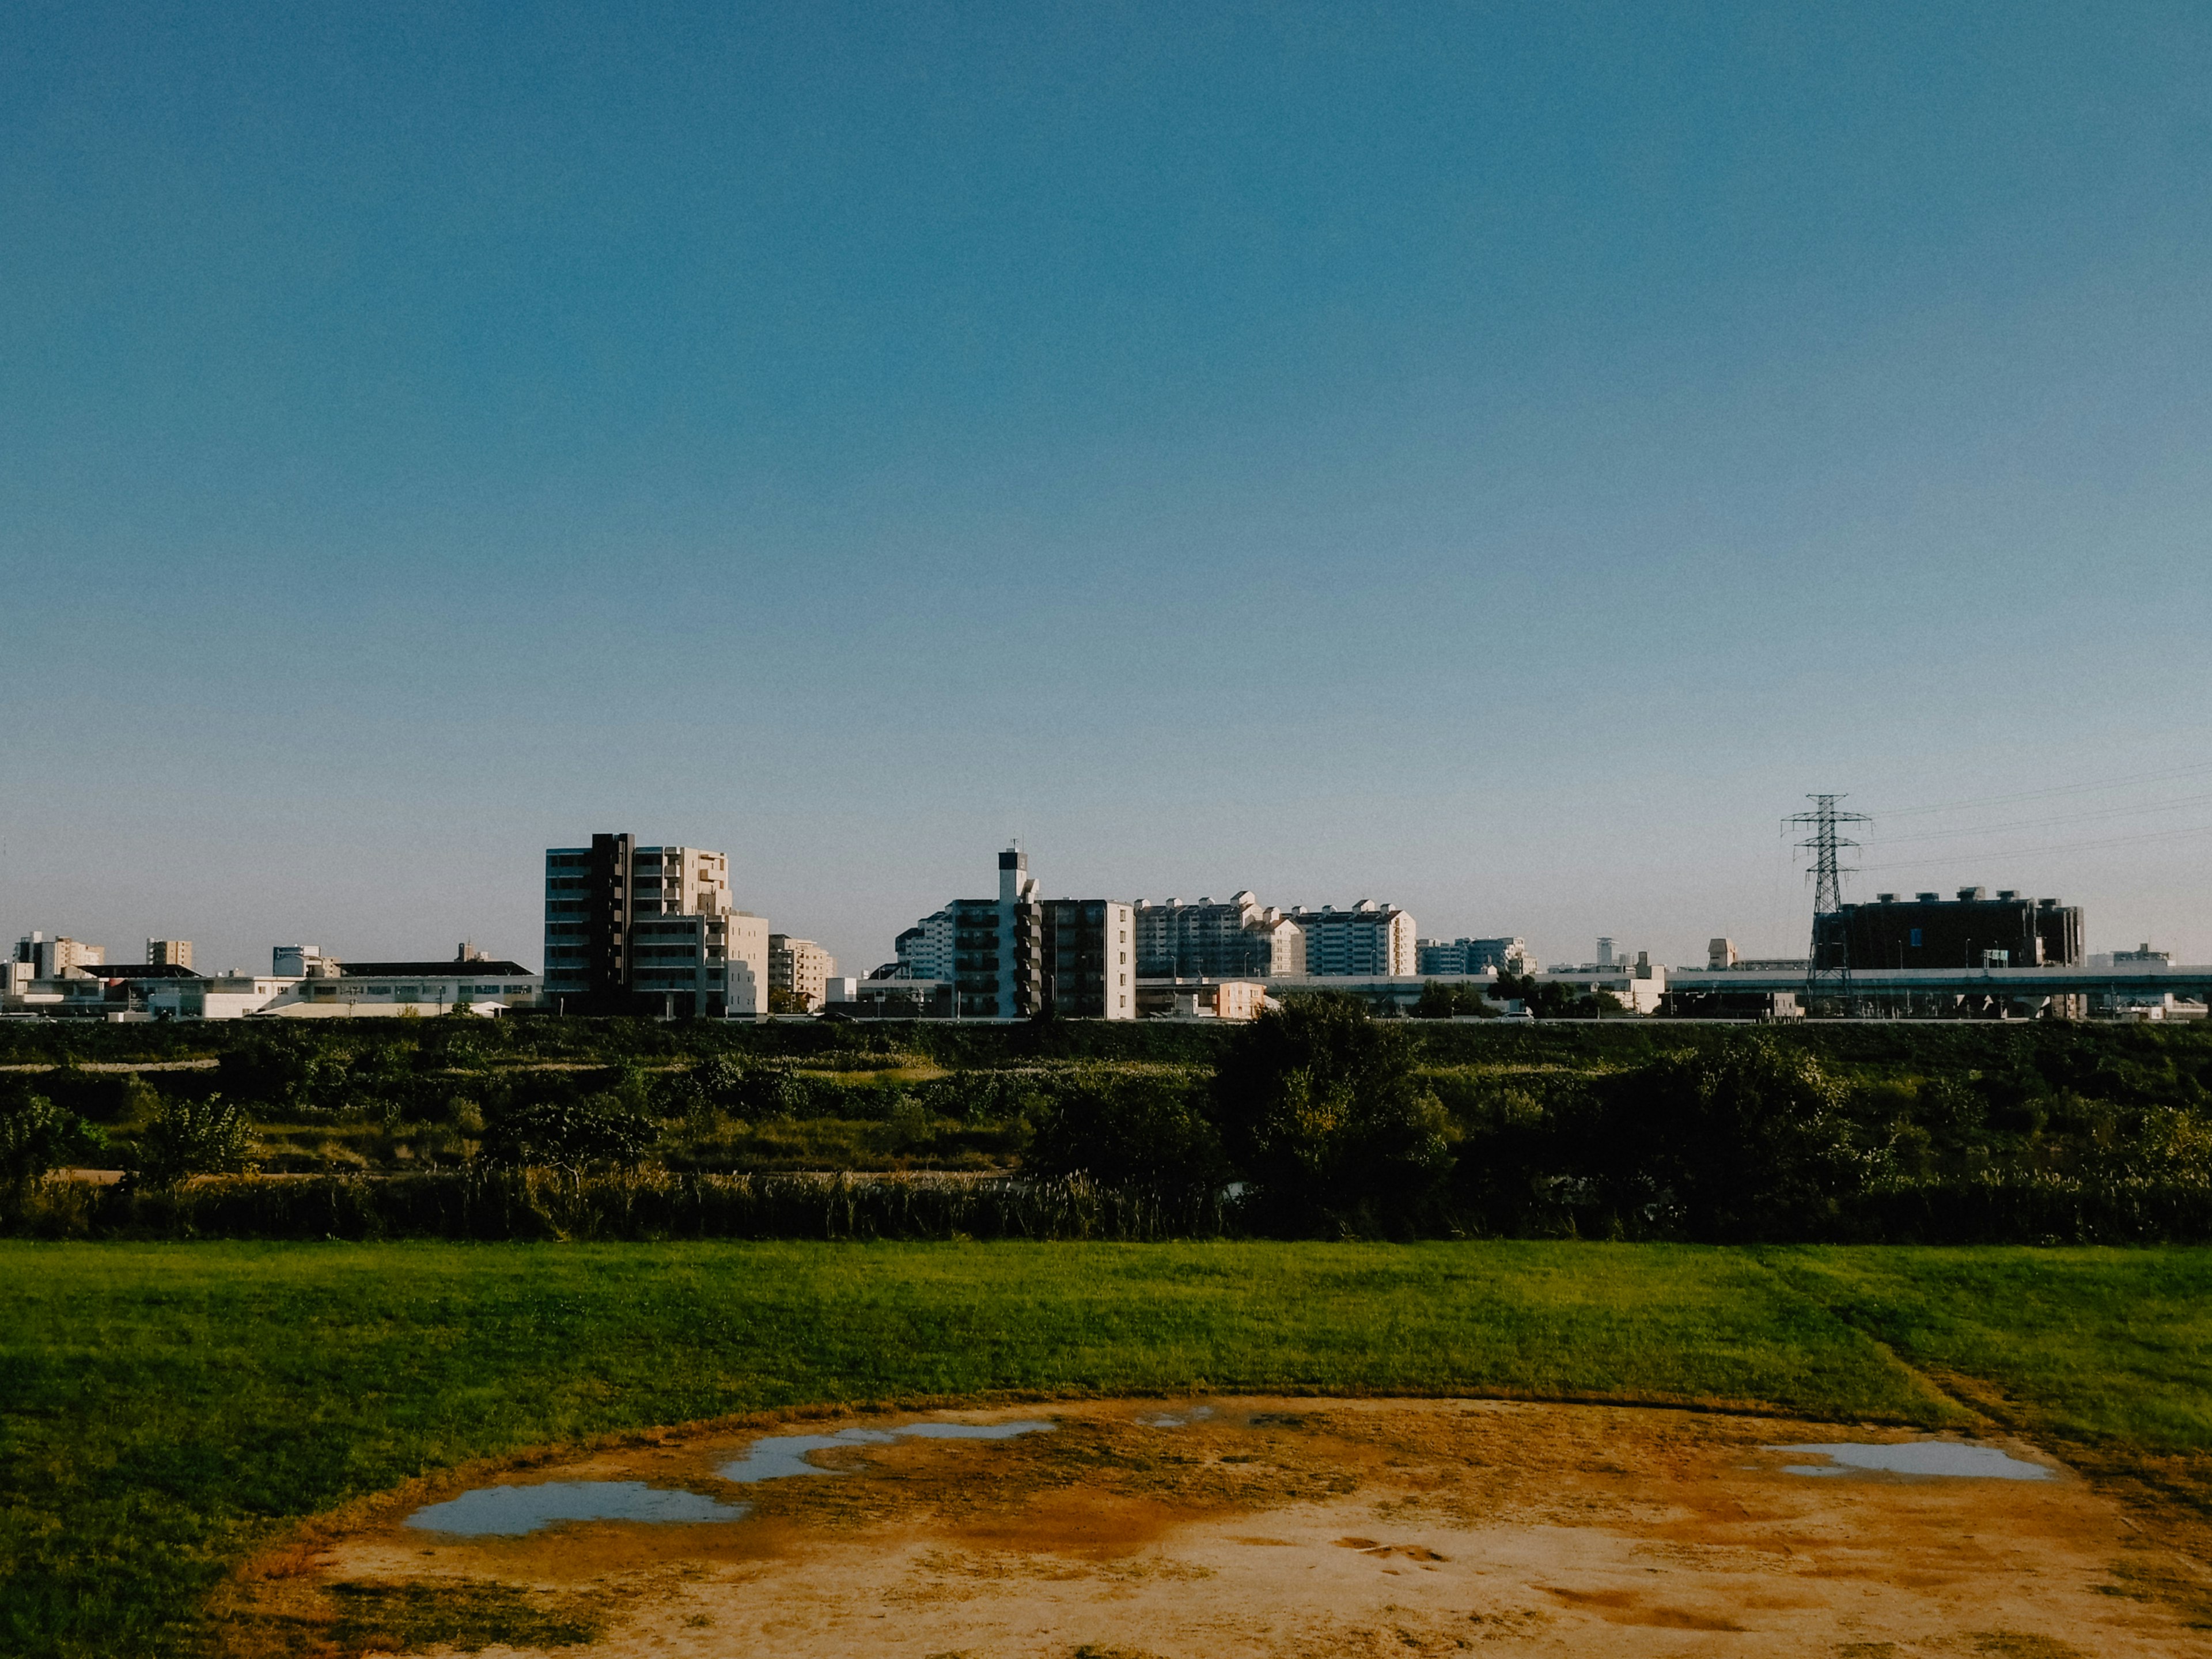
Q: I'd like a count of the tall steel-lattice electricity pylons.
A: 1